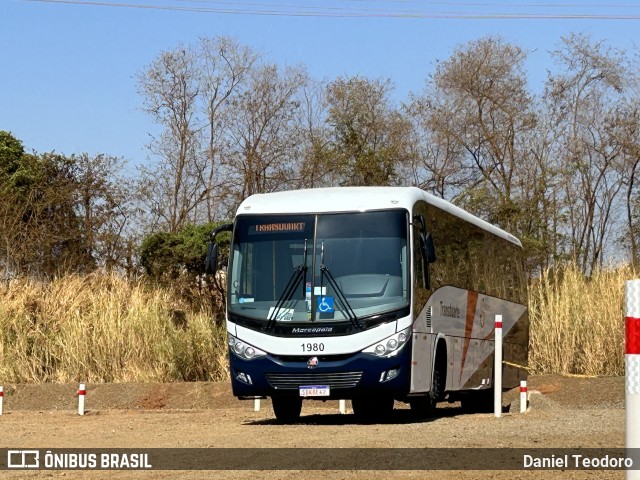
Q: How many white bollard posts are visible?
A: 7